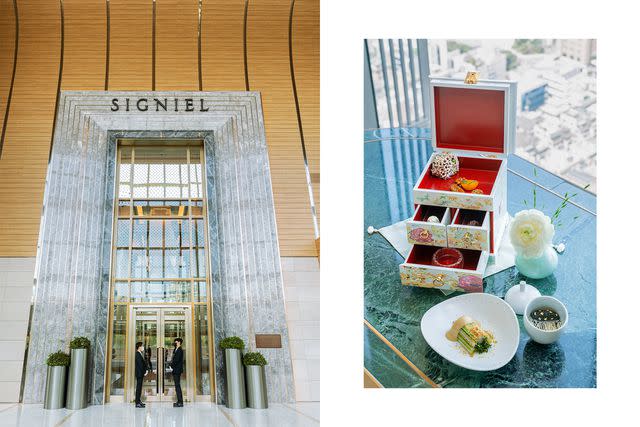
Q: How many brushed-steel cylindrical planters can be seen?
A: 4